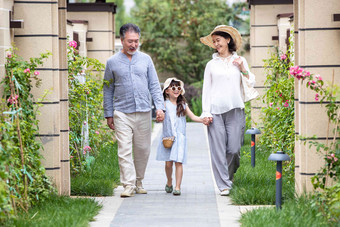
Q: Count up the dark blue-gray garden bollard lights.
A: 2